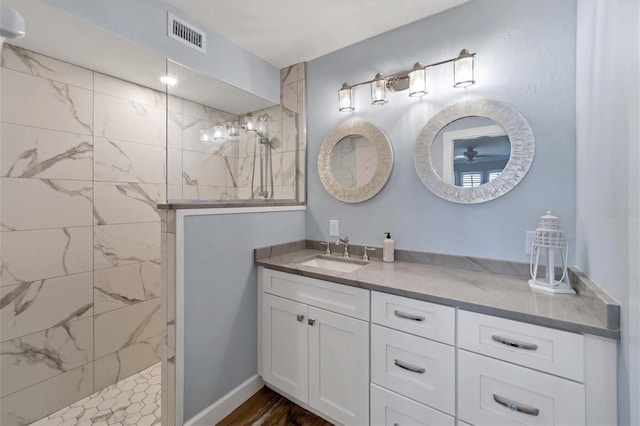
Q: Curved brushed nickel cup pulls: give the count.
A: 4